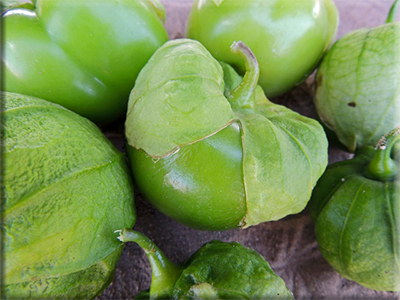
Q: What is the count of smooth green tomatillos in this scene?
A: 3